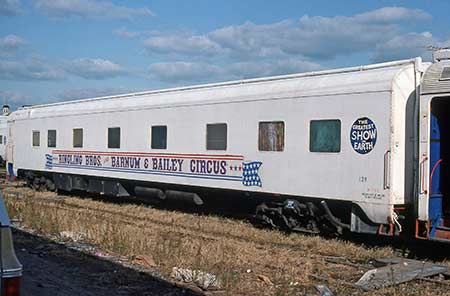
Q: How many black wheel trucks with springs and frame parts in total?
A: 2